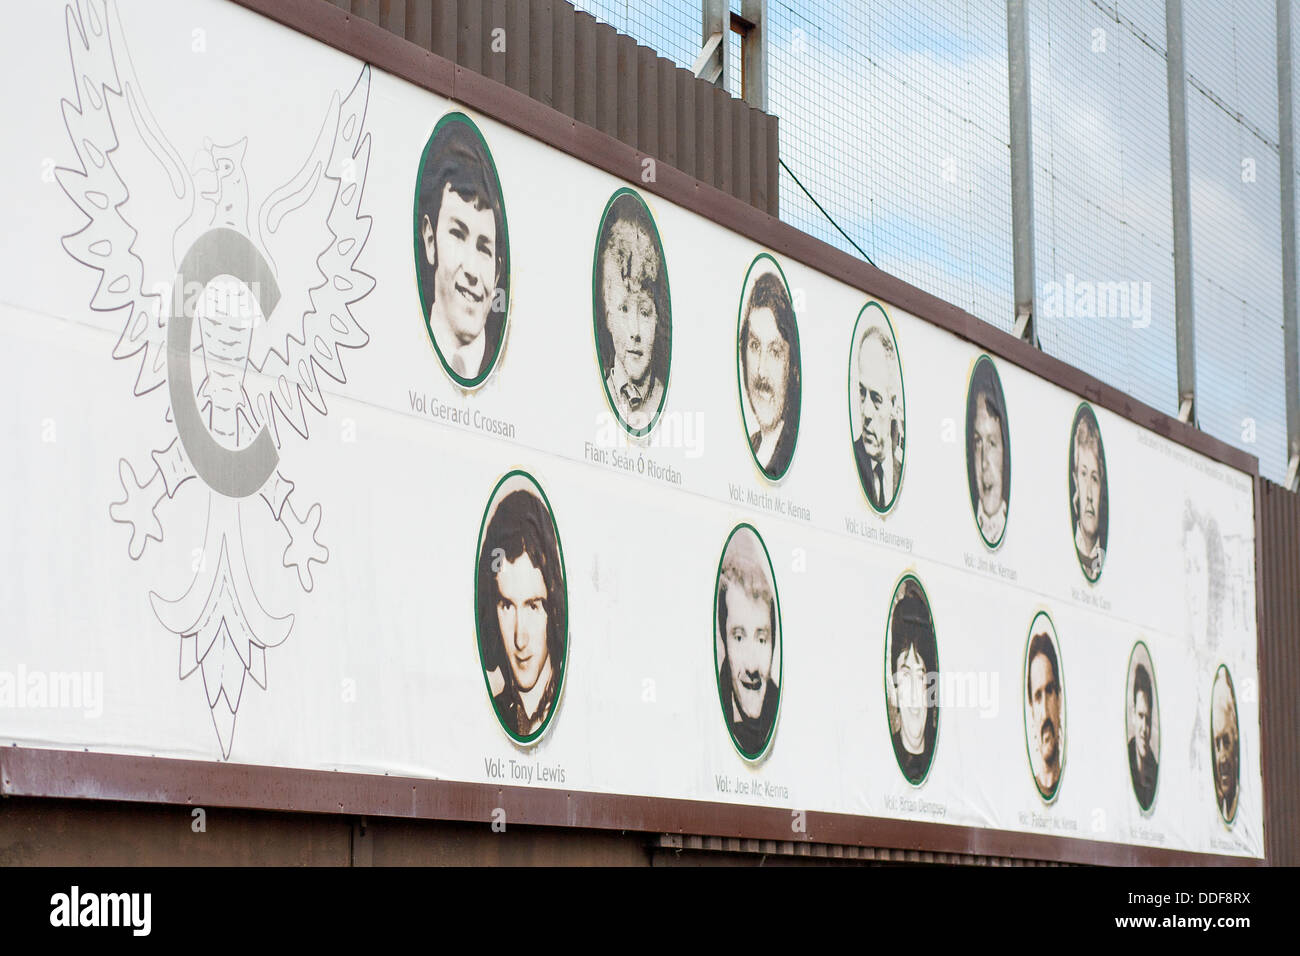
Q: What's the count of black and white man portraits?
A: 12